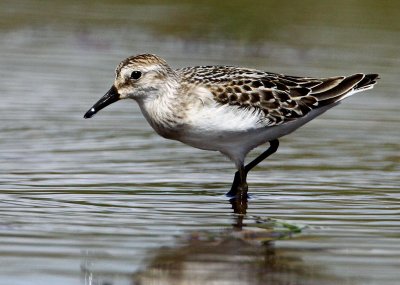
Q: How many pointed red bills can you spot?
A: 0